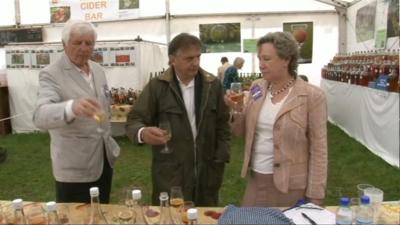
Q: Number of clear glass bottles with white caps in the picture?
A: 5